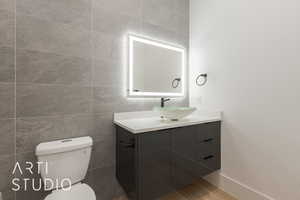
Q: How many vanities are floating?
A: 1